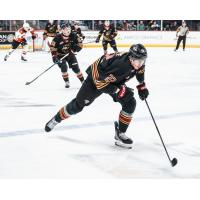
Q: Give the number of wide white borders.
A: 2